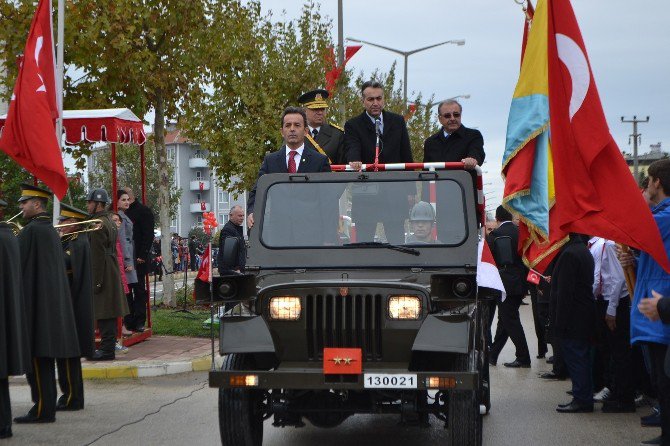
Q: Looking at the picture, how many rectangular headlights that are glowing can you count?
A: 2